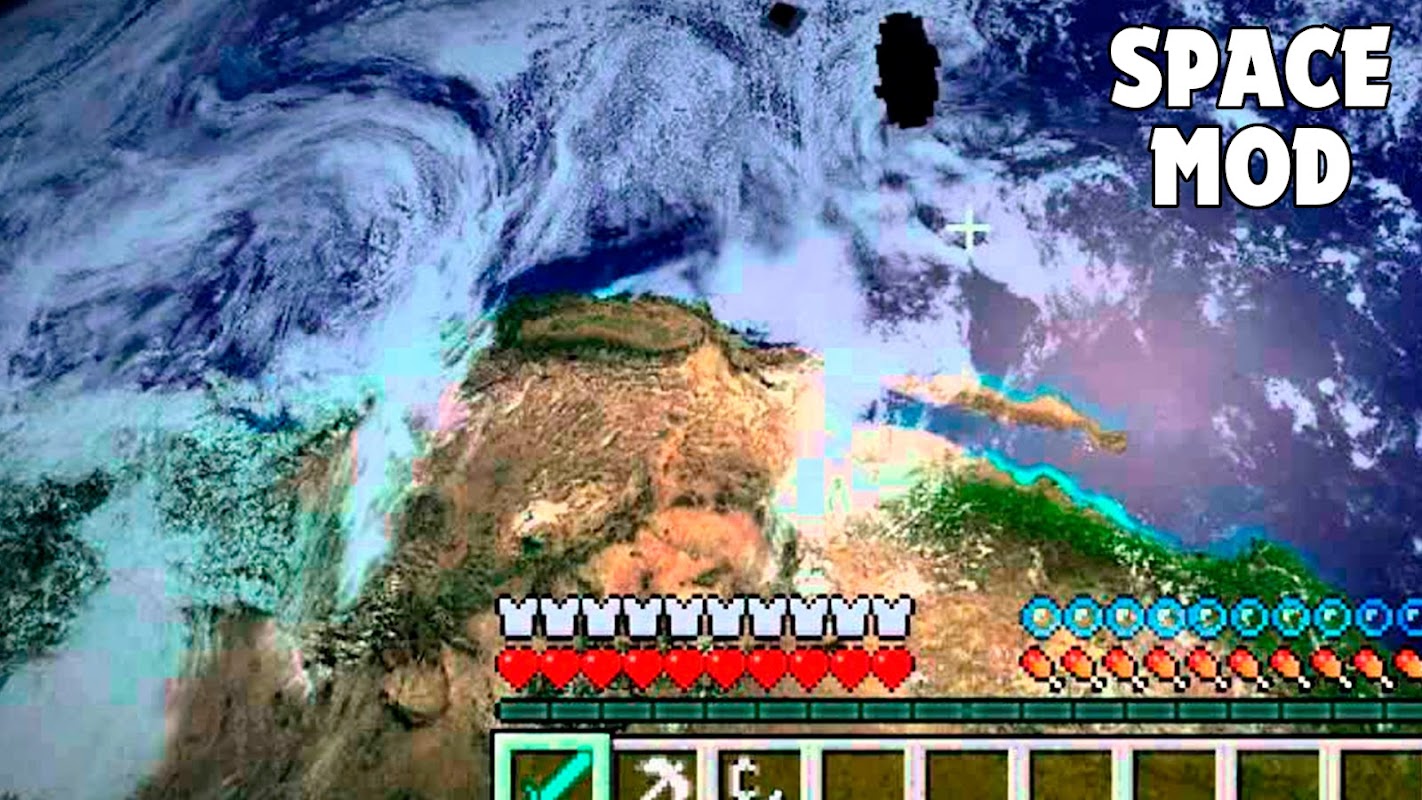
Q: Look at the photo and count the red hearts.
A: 10